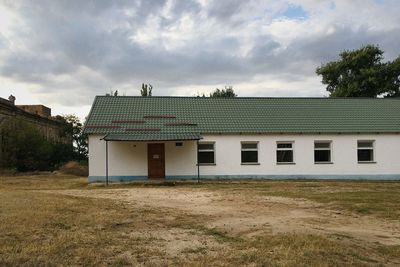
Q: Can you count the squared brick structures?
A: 1